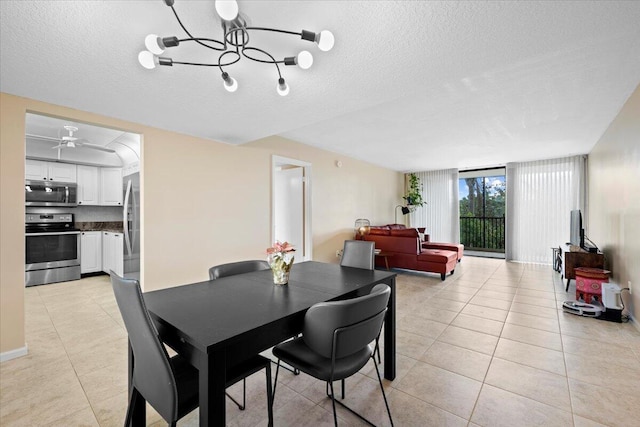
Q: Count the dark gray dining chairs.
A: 4